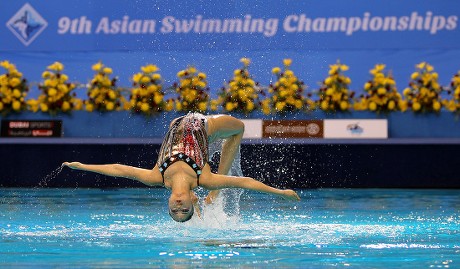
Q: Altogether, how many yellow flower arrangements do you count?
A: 11